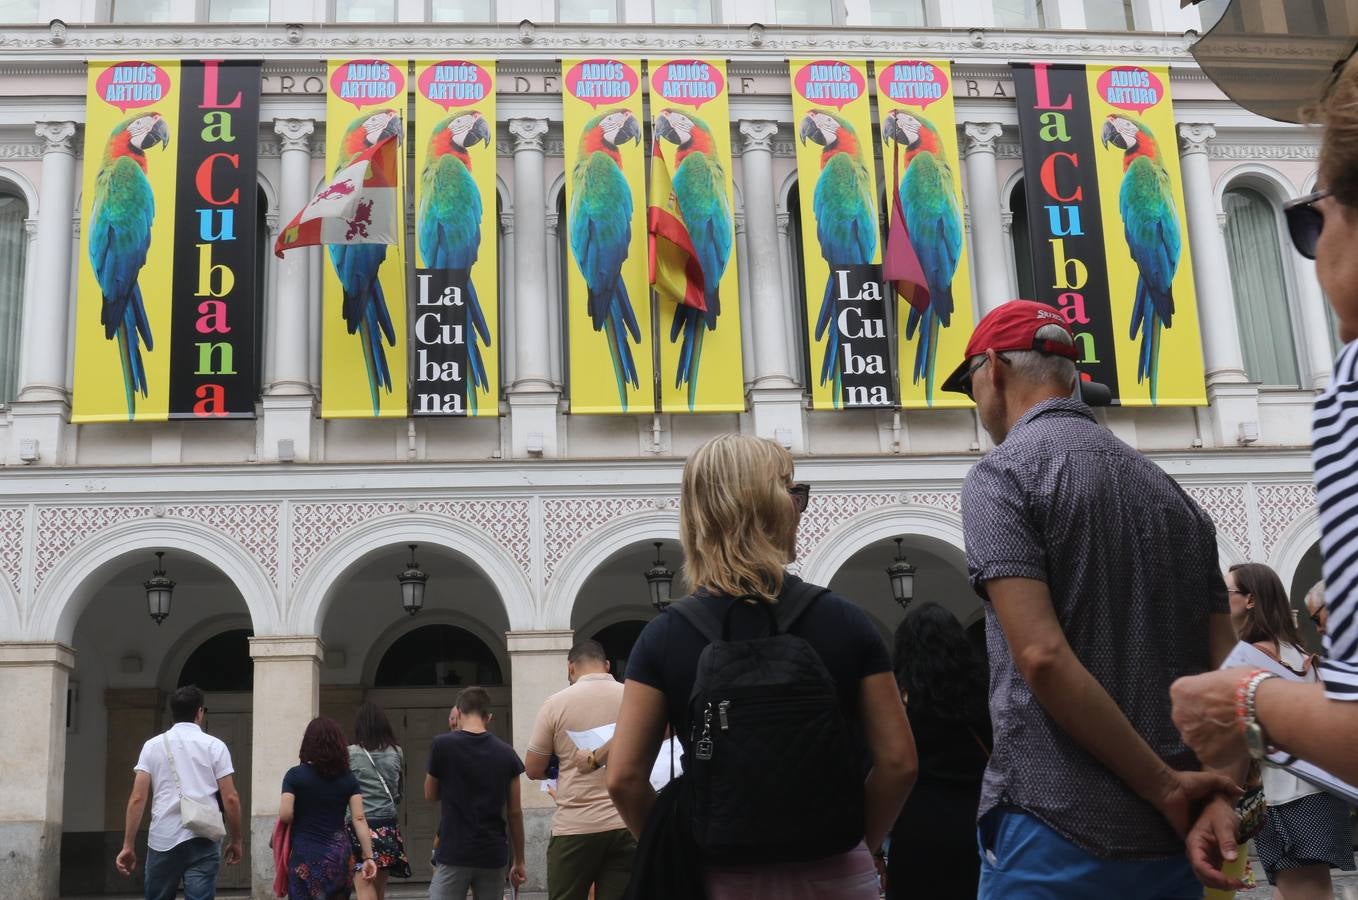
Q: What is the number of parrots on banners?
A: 8